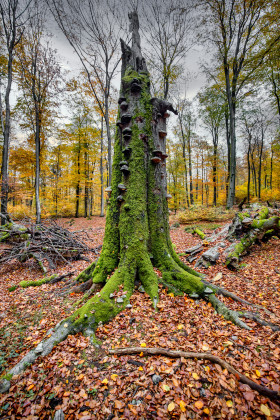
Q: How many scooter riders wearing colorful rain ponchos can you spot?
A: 0